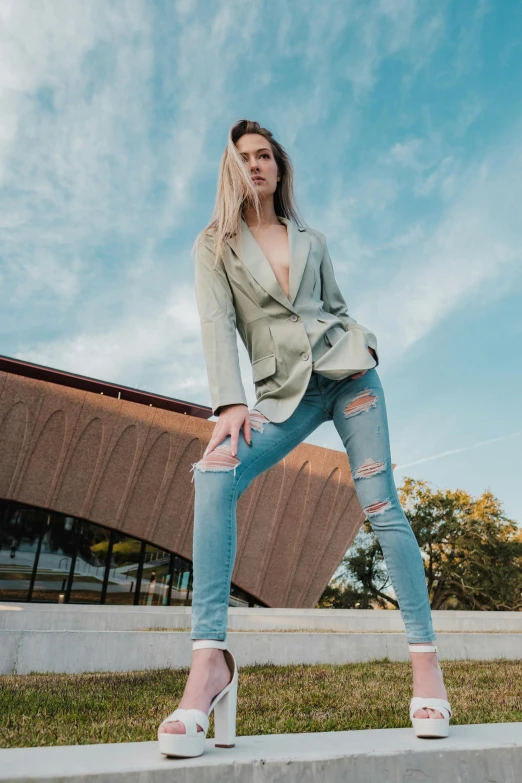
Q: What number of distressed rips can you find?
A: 5